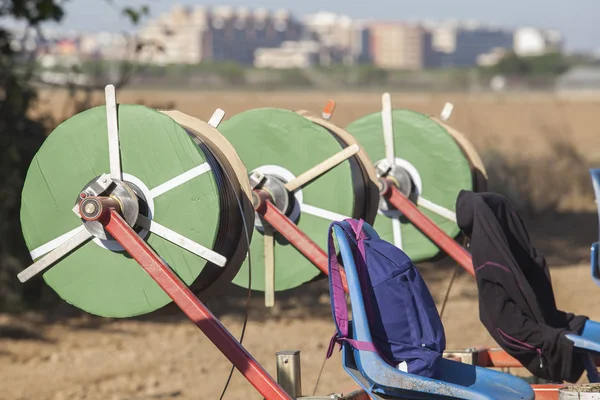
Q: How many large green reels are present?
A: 3